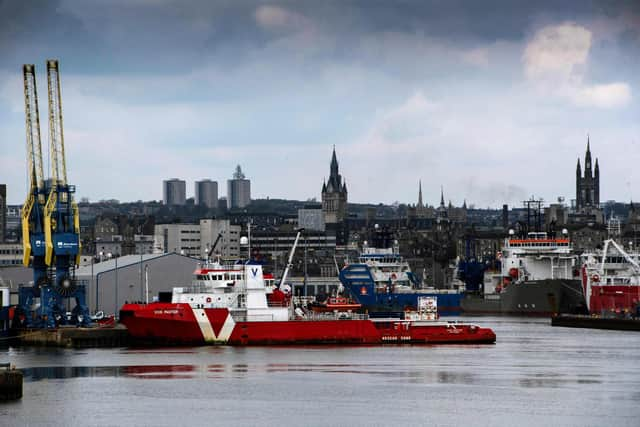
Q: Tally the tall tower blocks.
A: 3